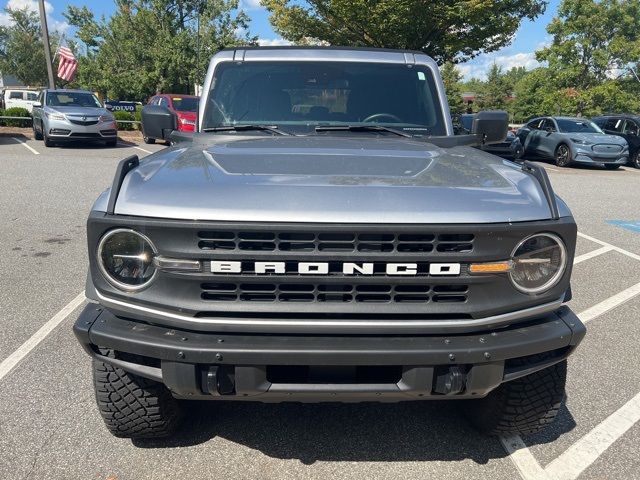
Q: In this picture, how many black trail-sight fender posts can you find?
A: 2